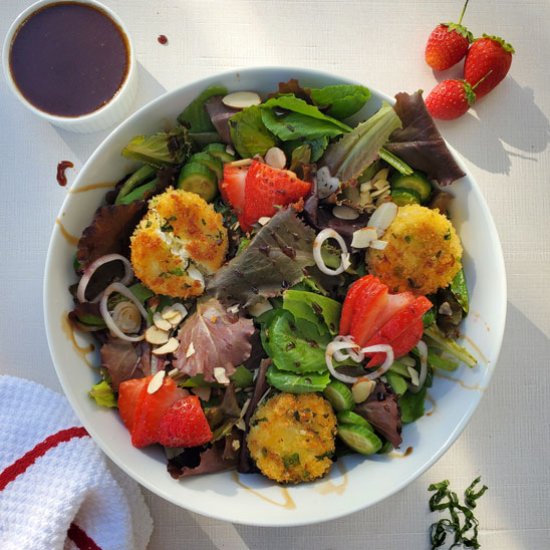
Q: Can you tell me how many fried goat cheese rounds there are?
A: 3